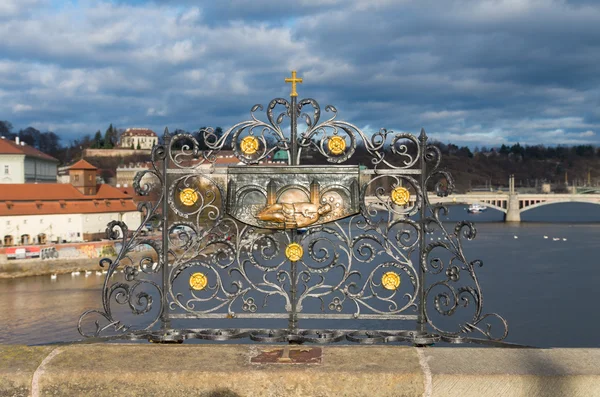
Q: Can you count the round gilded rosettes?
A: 7